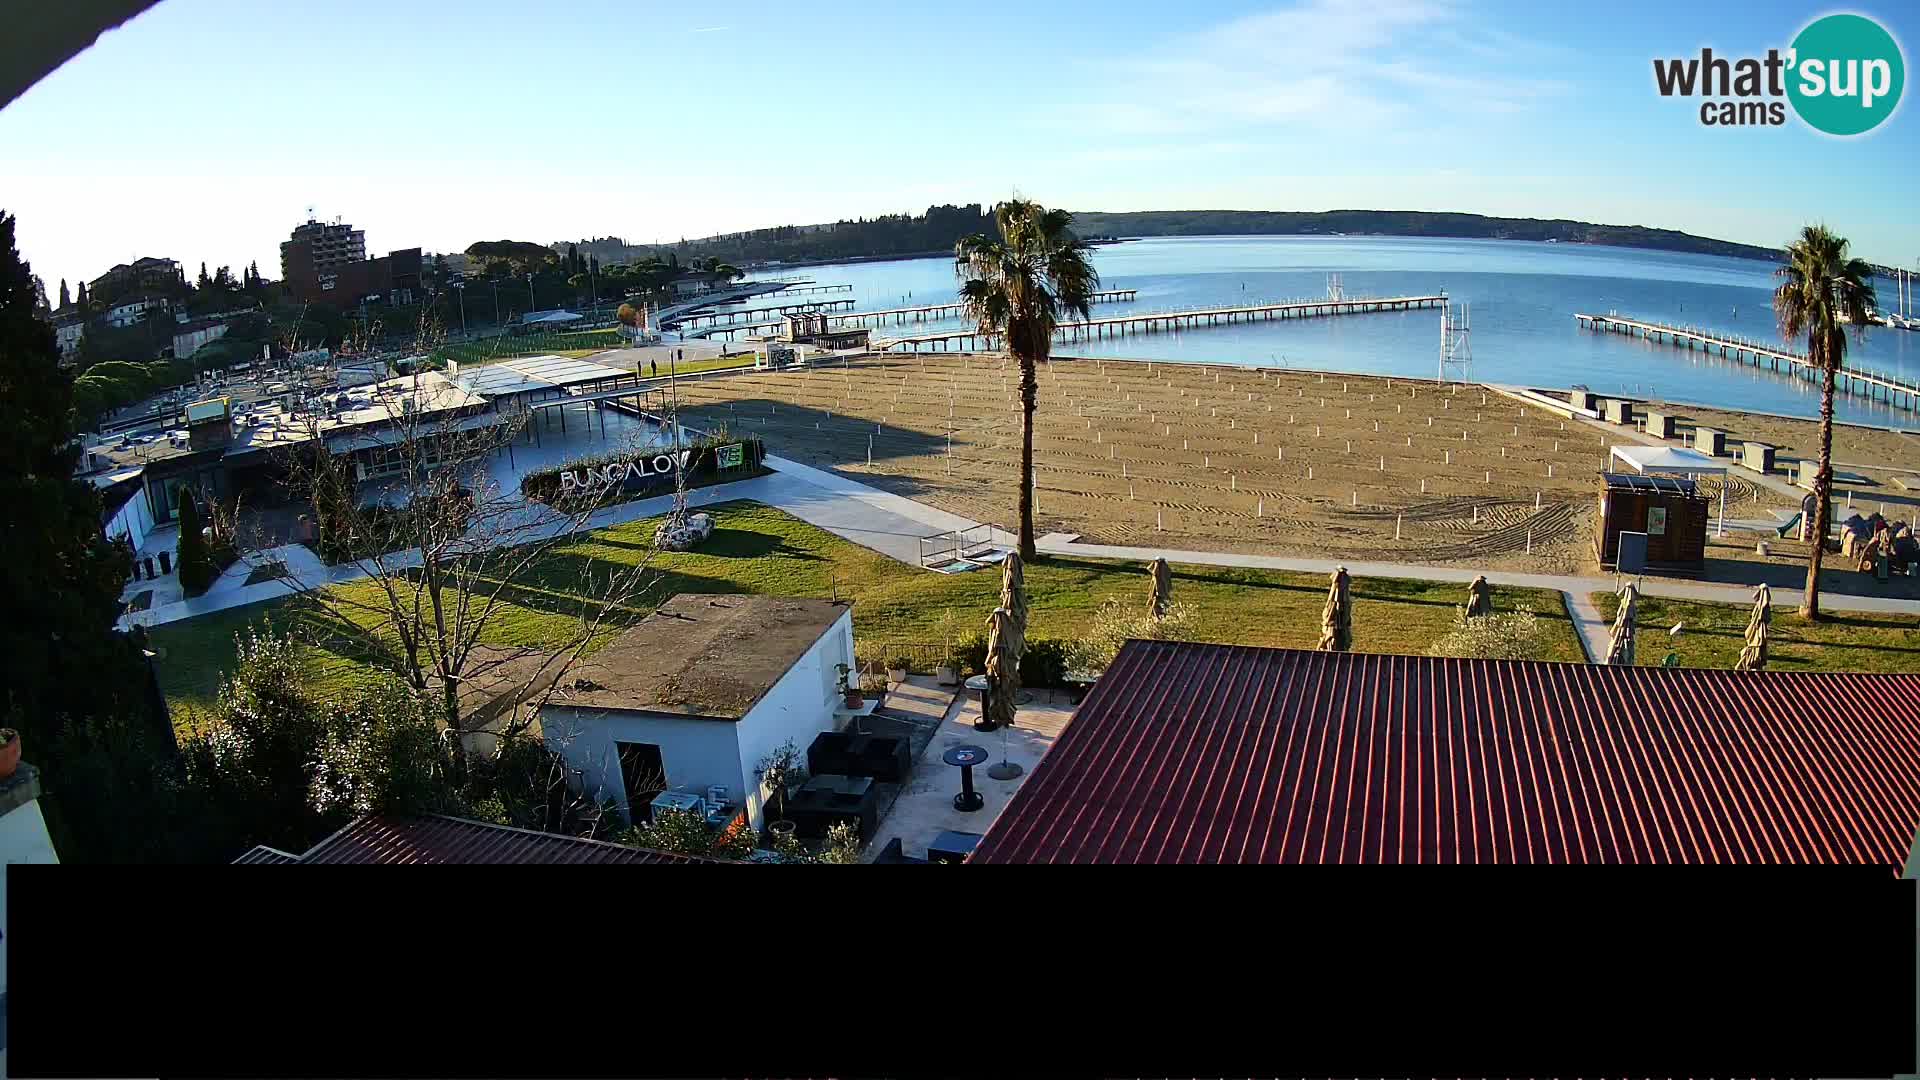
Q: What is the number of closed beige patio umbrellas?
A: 7